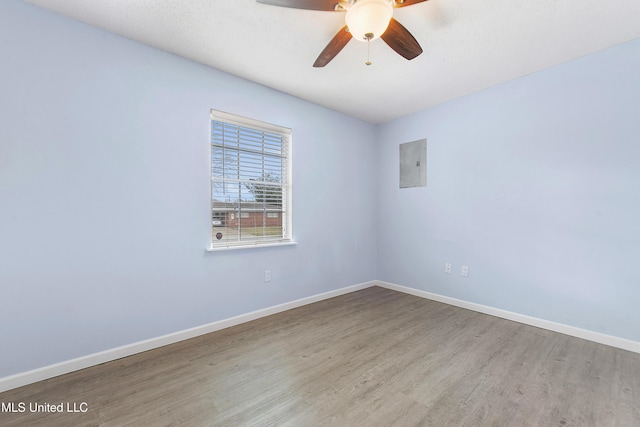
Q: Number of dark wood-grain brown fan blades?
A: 4